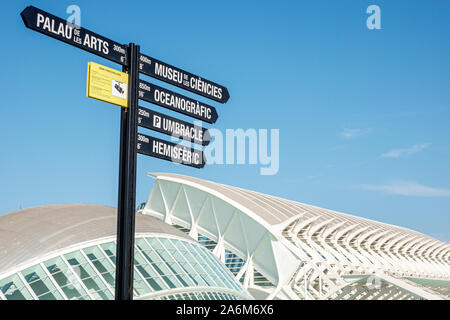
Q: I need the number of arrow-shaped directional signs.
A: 5